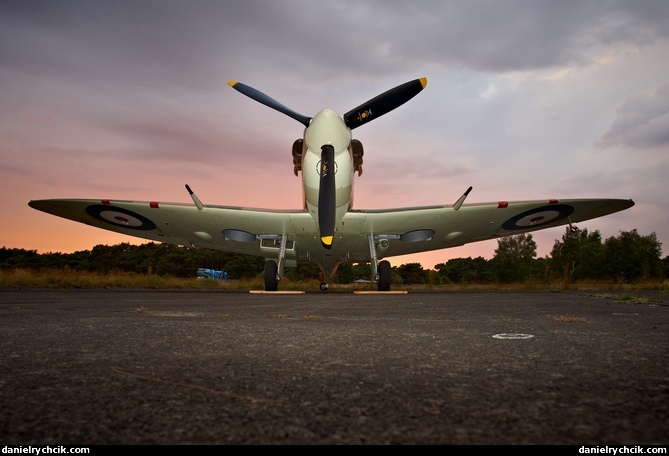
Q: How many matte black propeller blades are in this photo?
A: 3